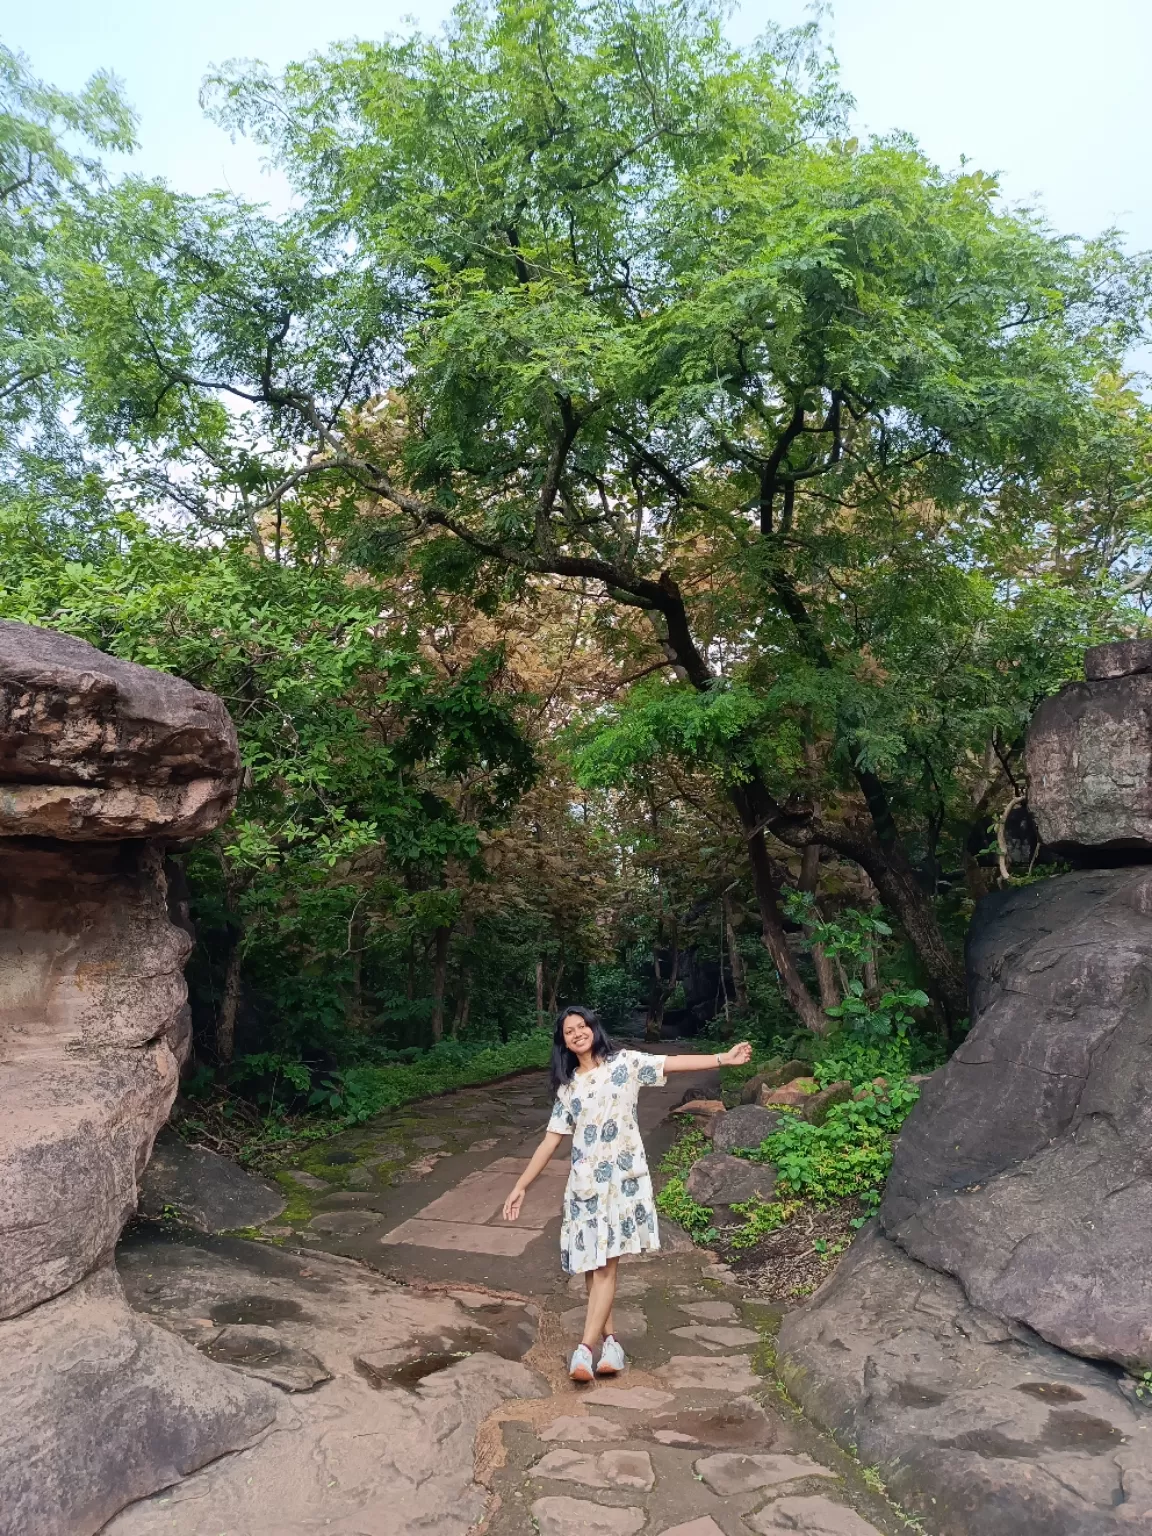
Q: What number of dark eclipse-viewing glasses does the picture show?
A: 0